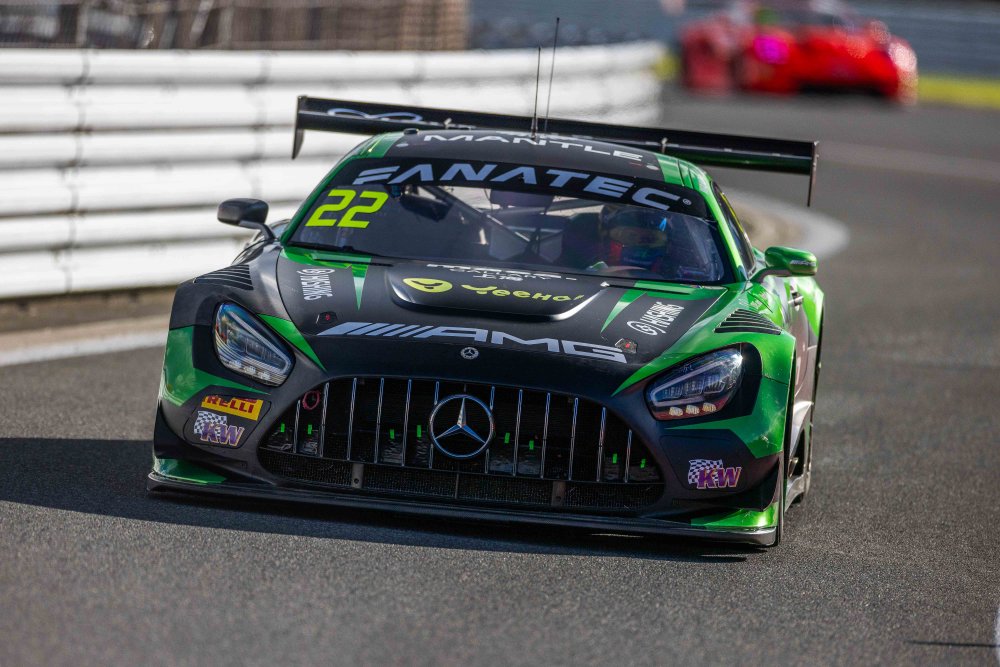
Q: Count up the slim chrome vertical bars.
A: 12